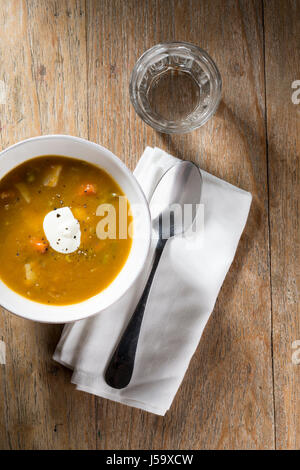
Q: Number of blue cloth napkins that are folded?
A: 0